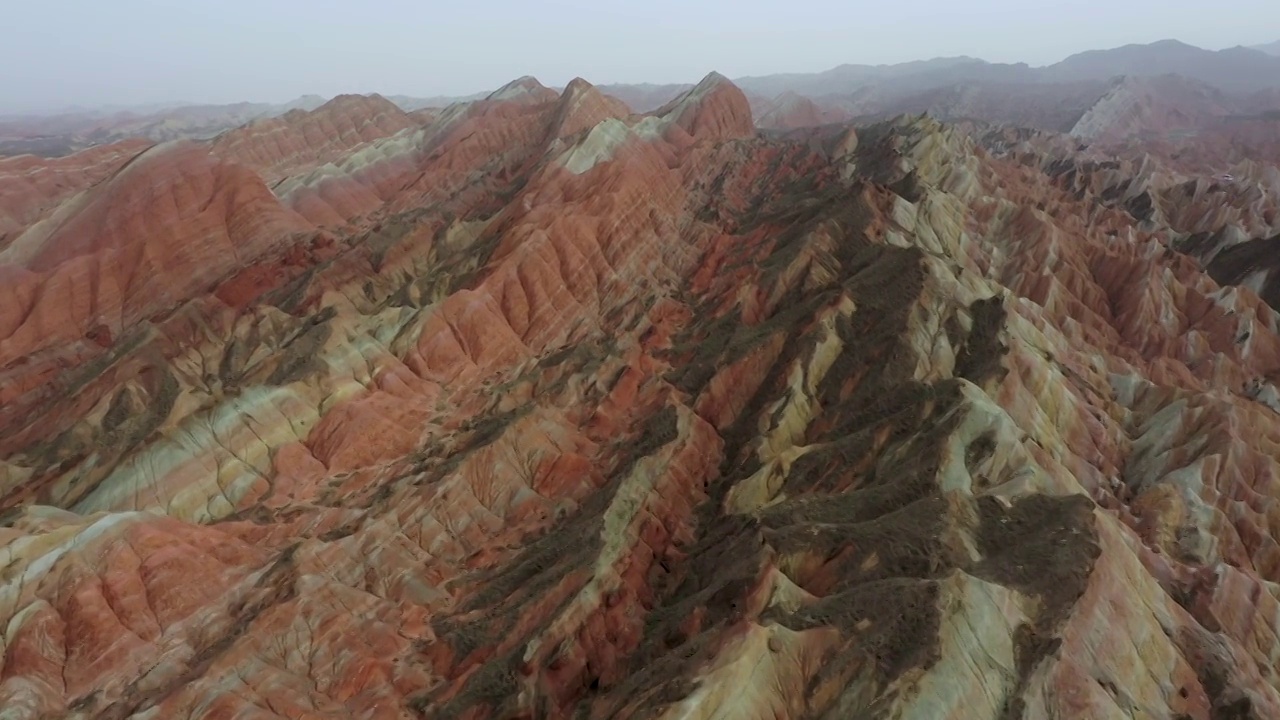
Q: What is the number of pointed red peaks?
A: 3